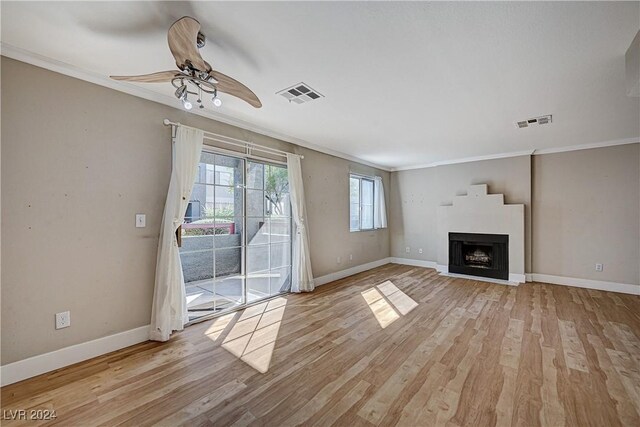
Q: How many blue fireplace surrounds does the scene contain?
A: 0